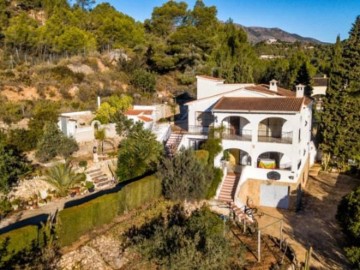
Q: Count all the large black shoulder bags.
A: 0